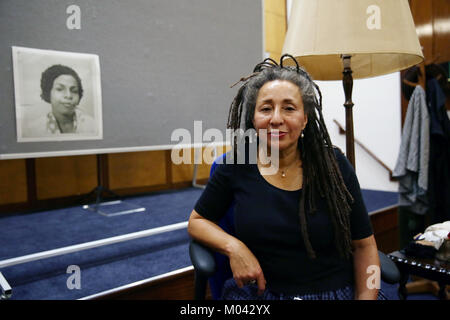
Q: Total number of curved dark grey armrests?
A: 2